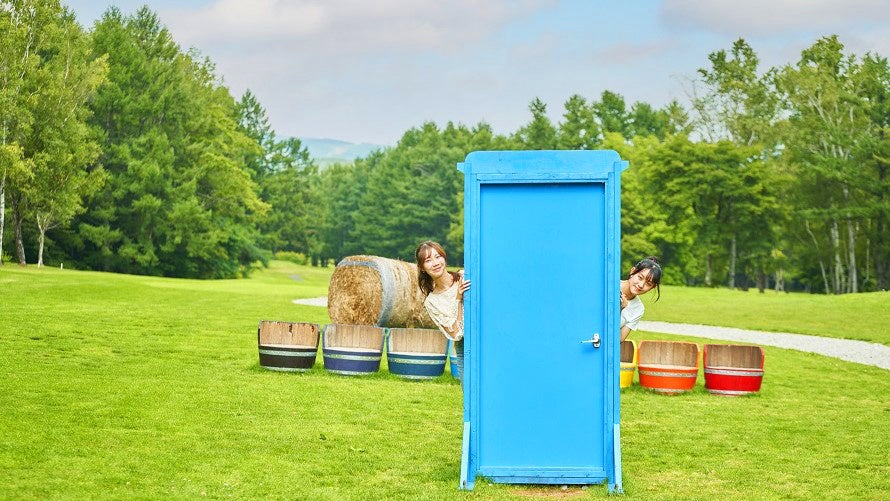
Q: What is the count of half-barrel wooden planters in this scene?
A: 7